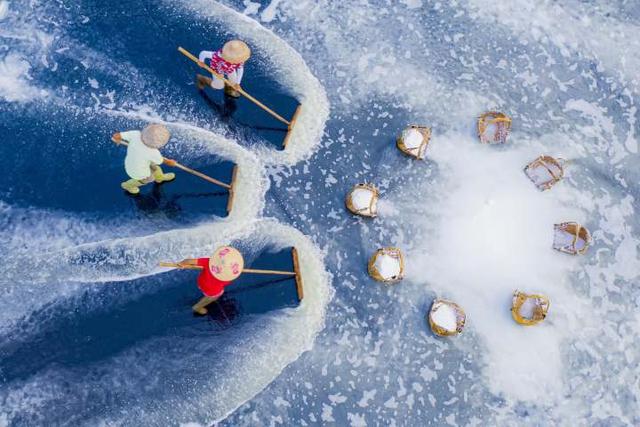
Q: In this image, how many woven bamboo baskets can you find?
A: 8